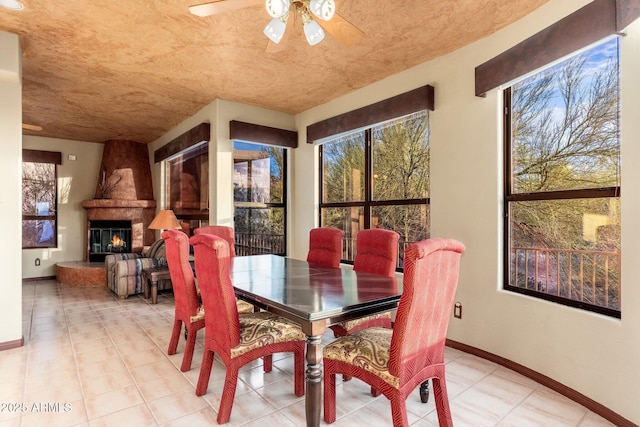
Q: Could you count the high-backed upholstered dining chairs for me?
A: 6